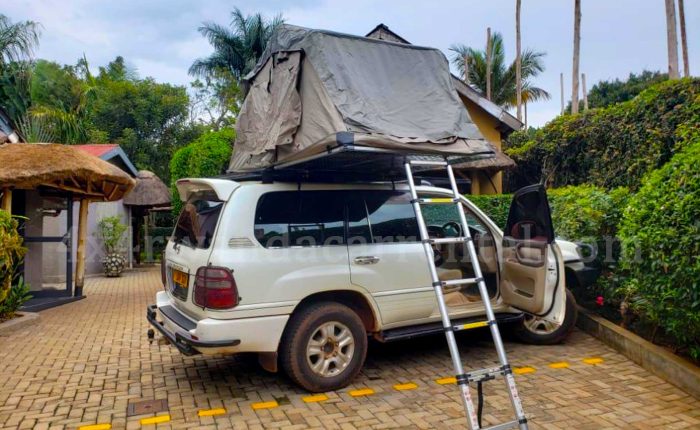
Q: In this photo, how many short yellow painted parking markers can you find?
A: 11